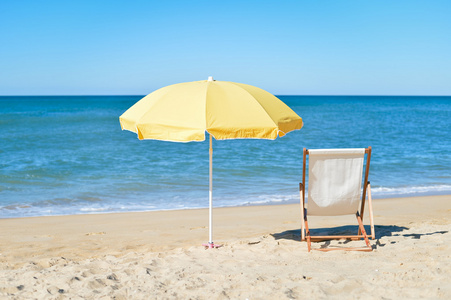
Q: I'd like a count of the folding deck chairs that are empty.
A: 1